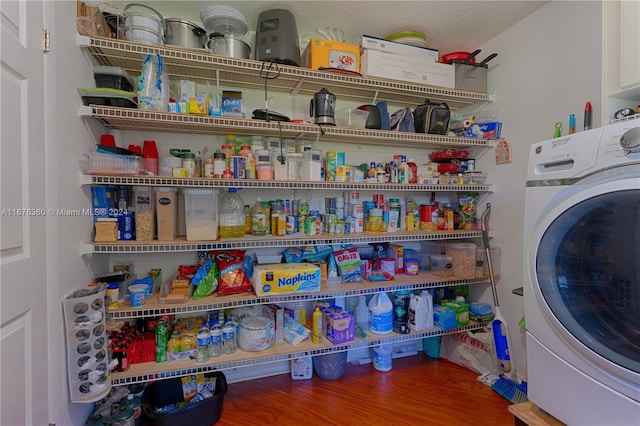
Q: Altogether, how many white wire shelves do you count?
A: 6